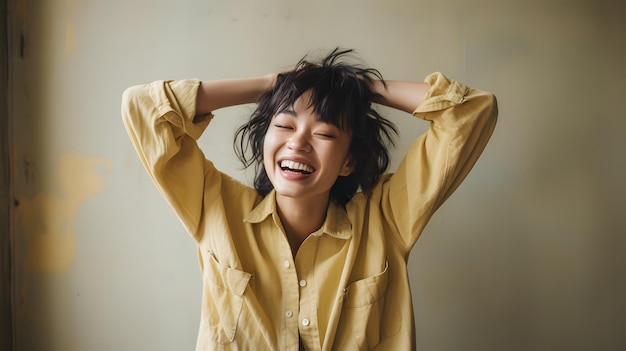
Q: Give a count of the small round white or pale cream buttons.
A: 4